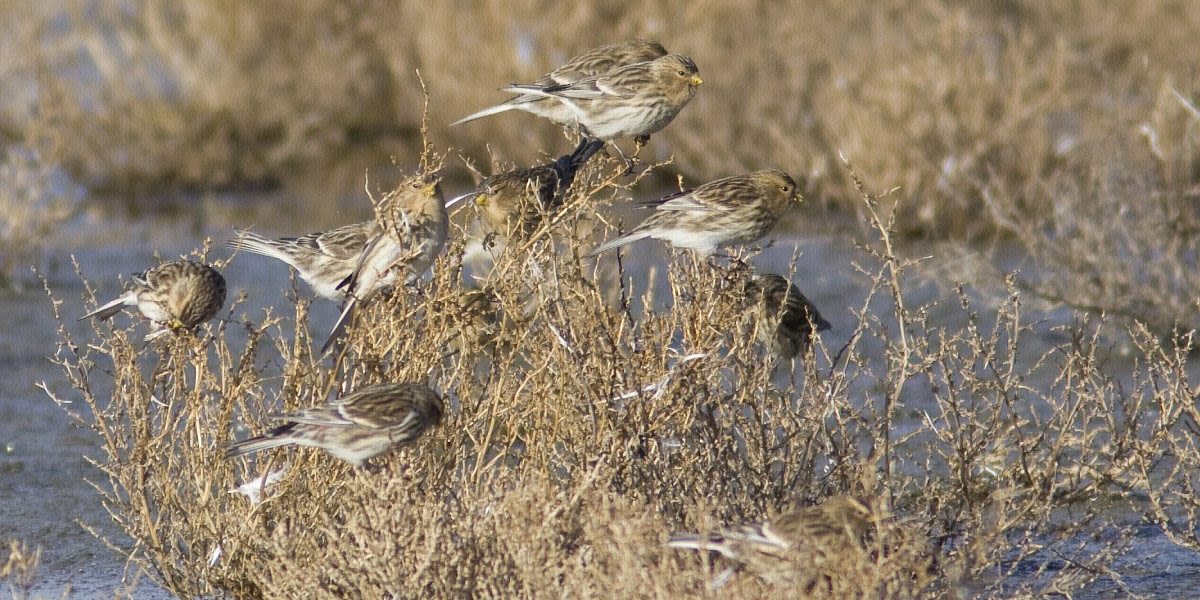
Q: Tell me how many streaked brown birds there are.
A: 10